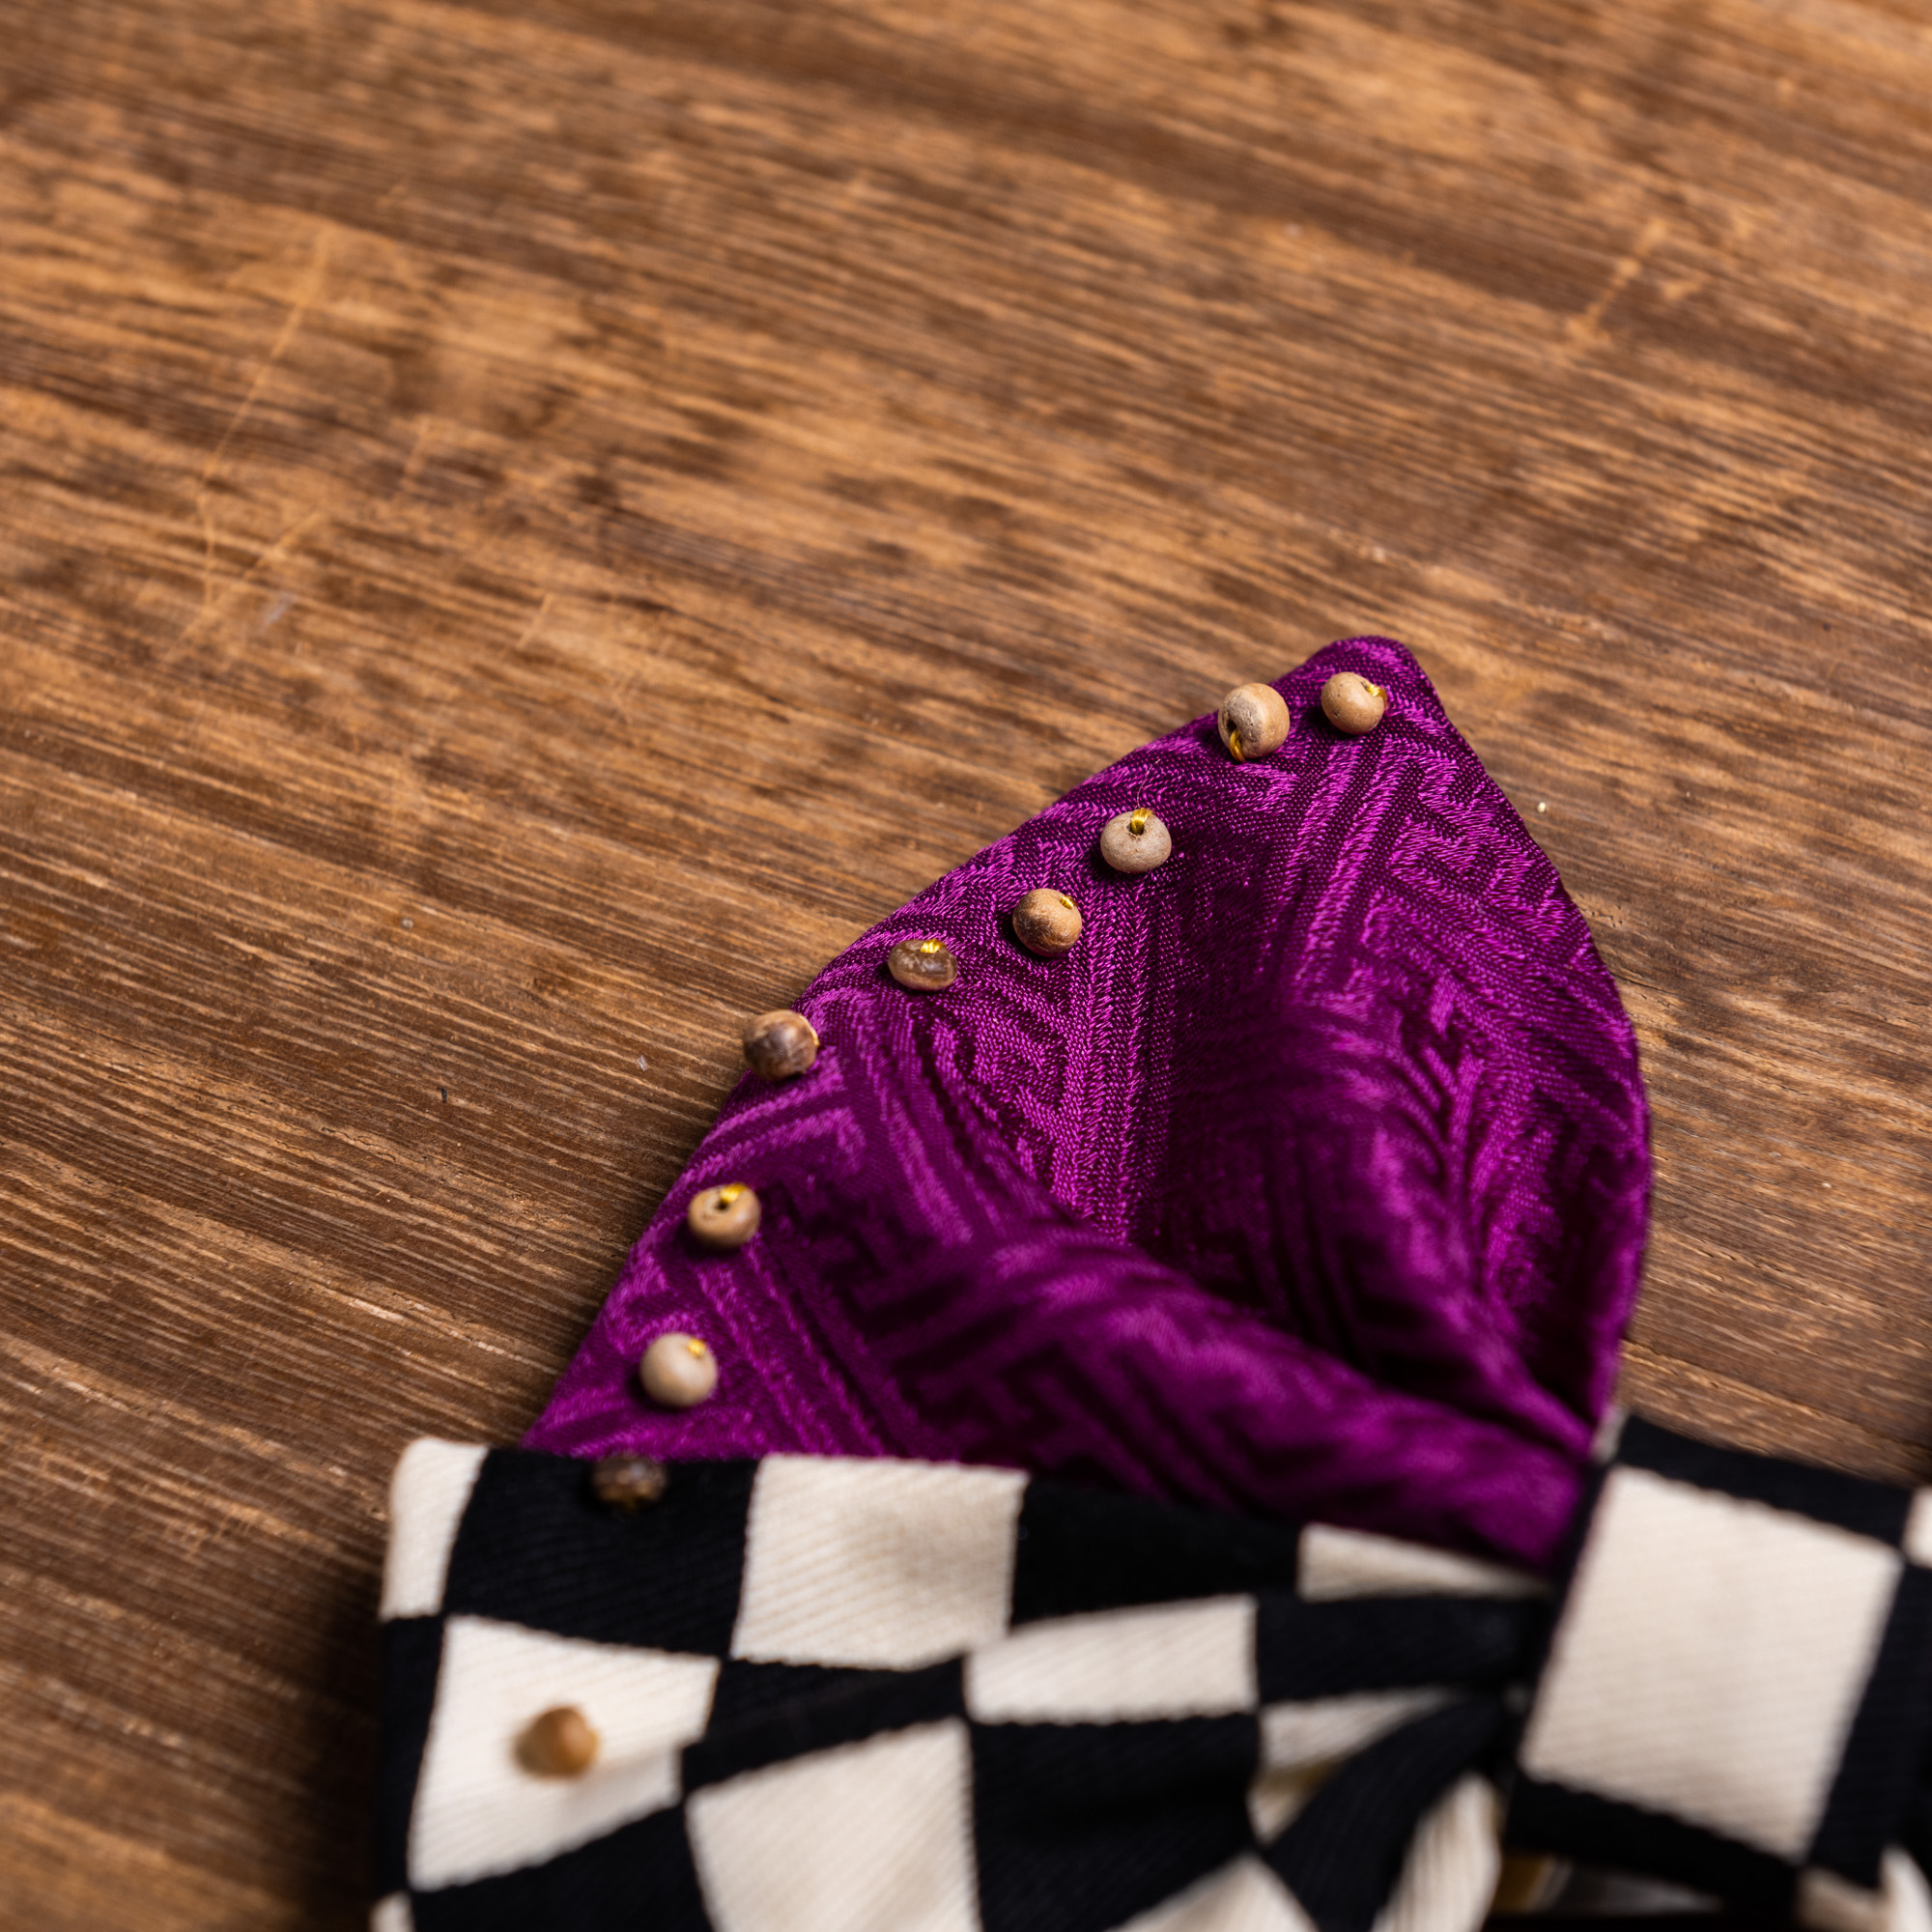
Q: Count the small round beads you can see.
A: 10